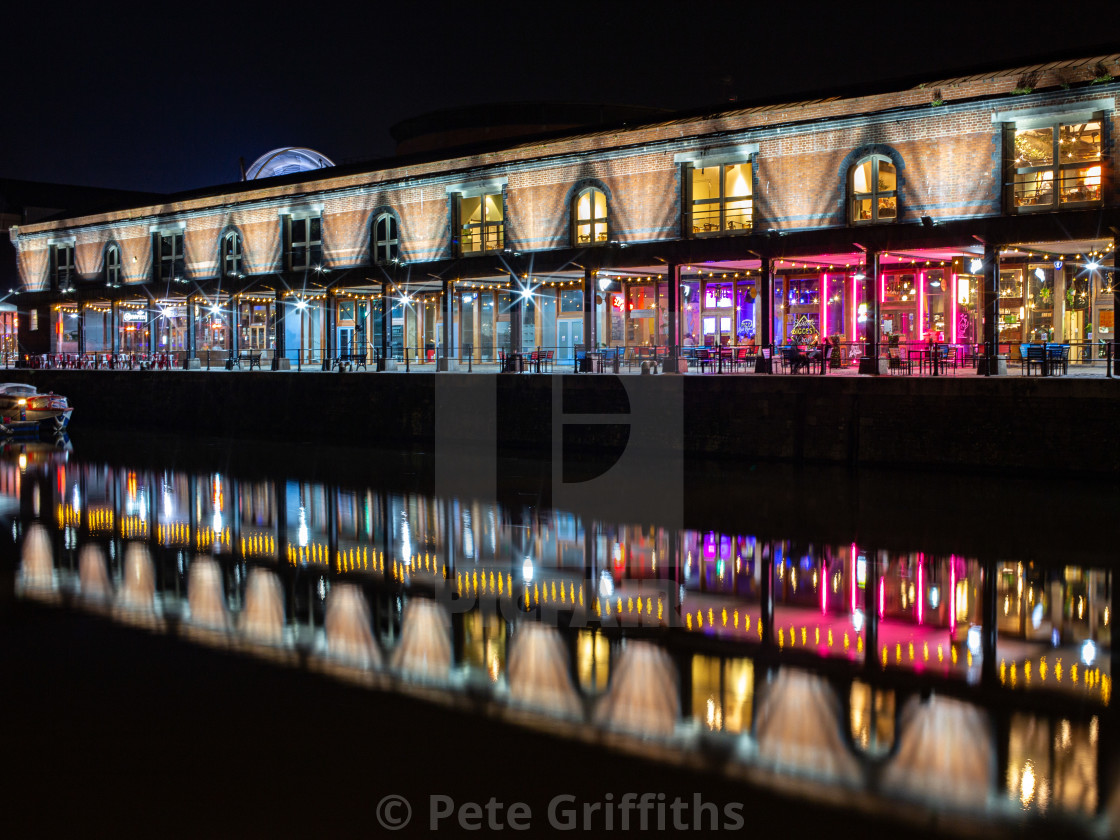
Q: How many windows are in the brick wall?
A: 11